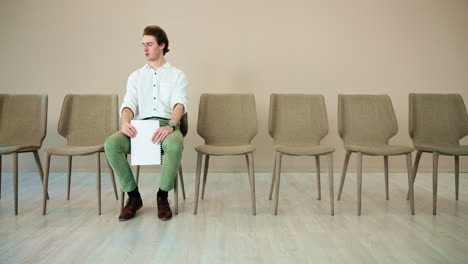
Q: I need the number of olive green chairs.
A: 7